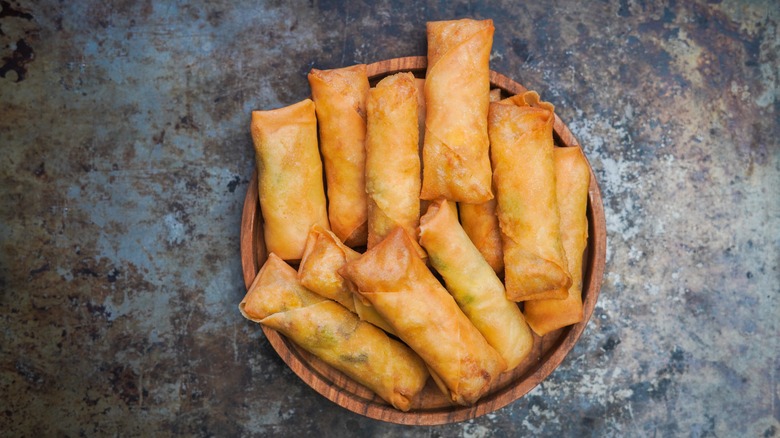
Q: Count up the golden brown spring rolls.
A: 12